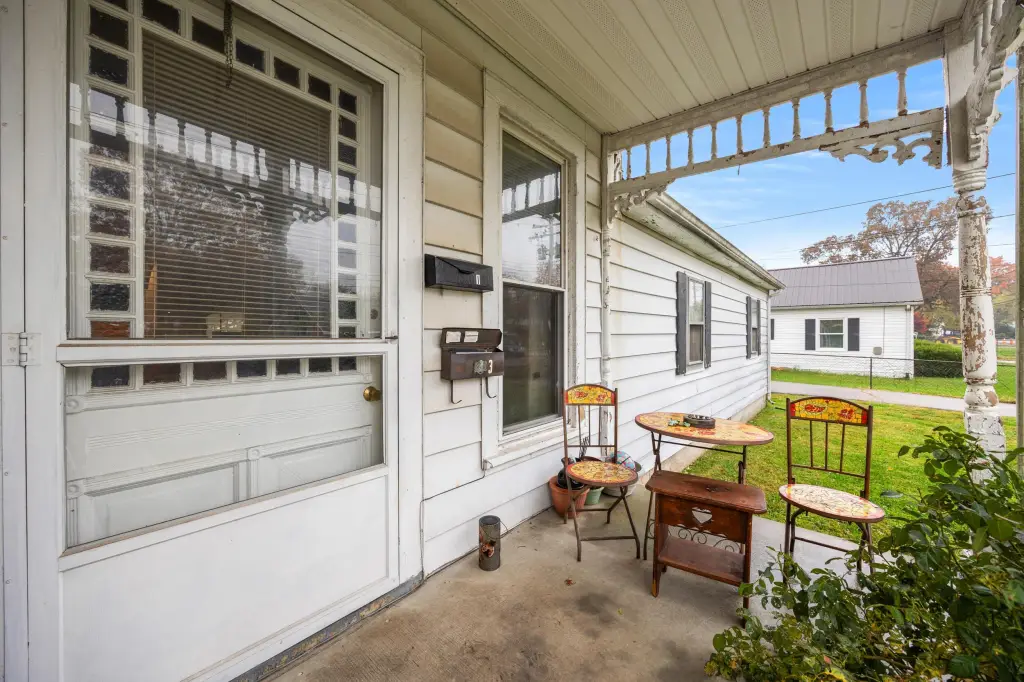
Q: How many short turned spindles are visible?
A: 11